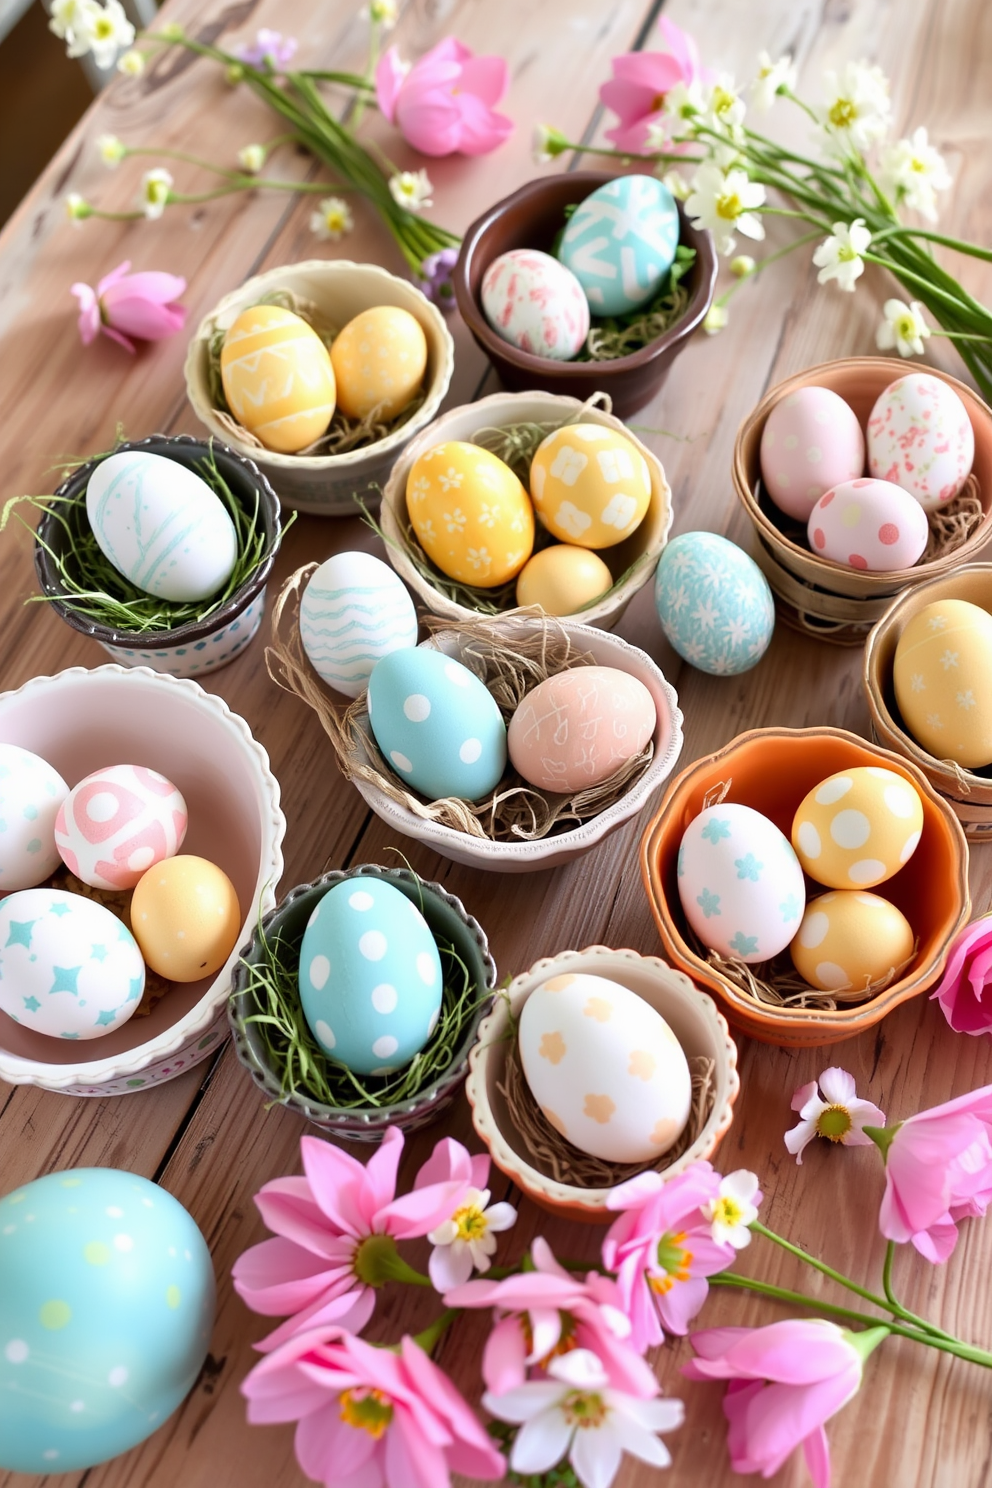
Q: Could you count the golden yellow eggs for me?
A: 9